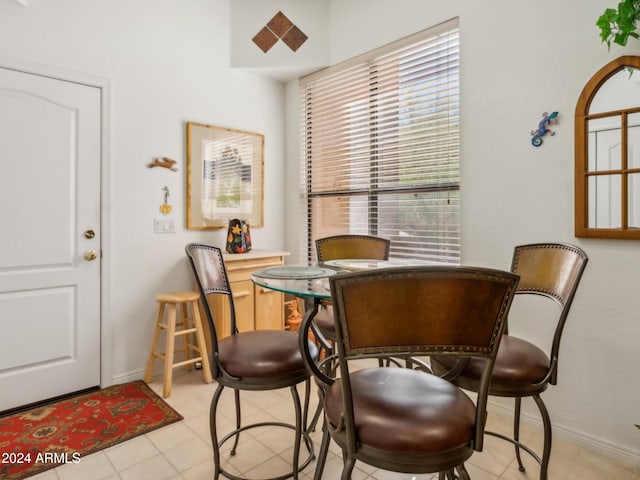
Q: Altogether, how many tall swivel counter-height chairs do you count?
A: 4